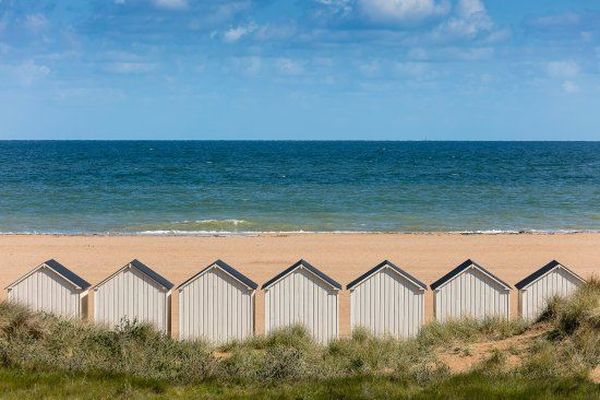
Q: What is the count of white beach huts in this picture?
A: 7